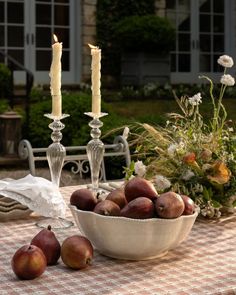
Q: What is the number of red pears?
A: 10